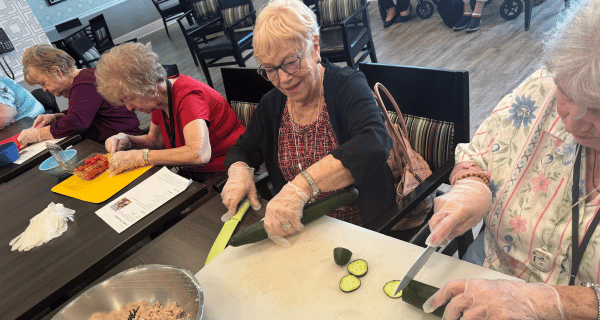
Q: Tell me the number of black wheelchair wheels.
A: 2